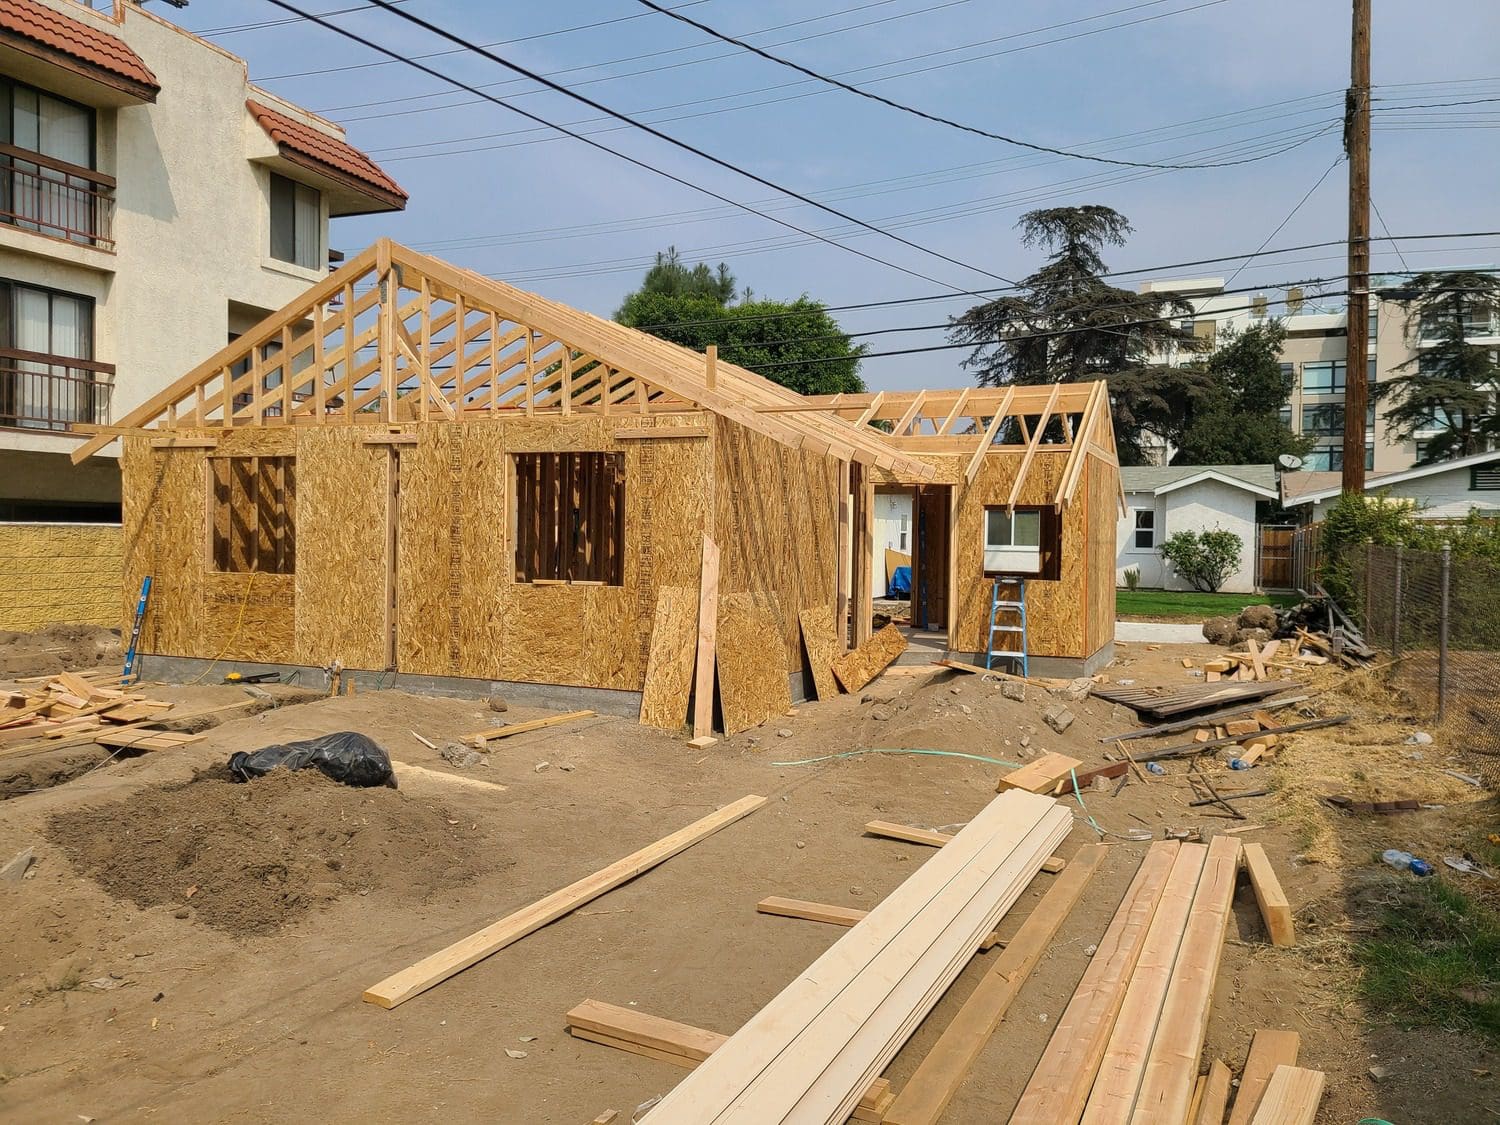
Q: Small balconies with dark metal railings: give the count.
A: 2